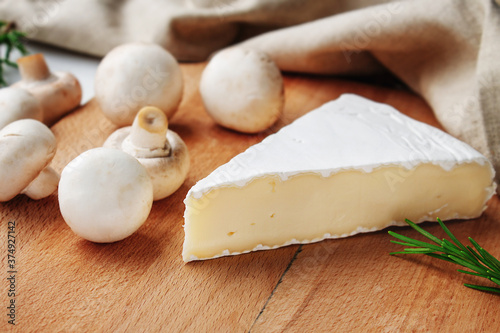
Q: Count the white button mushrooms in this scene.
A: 7